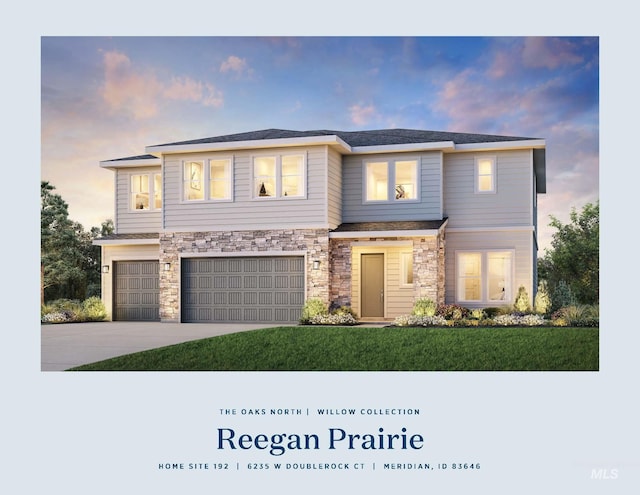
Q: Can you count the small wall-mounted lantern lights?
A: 3